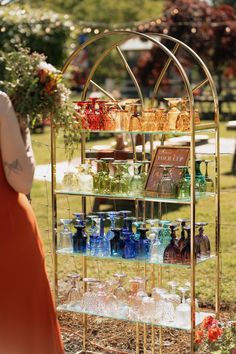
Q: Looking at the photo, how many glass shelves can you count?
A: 4